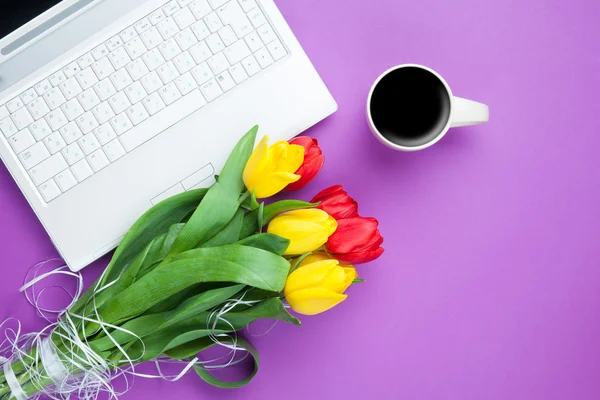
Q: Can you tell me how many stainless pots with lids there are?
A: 0